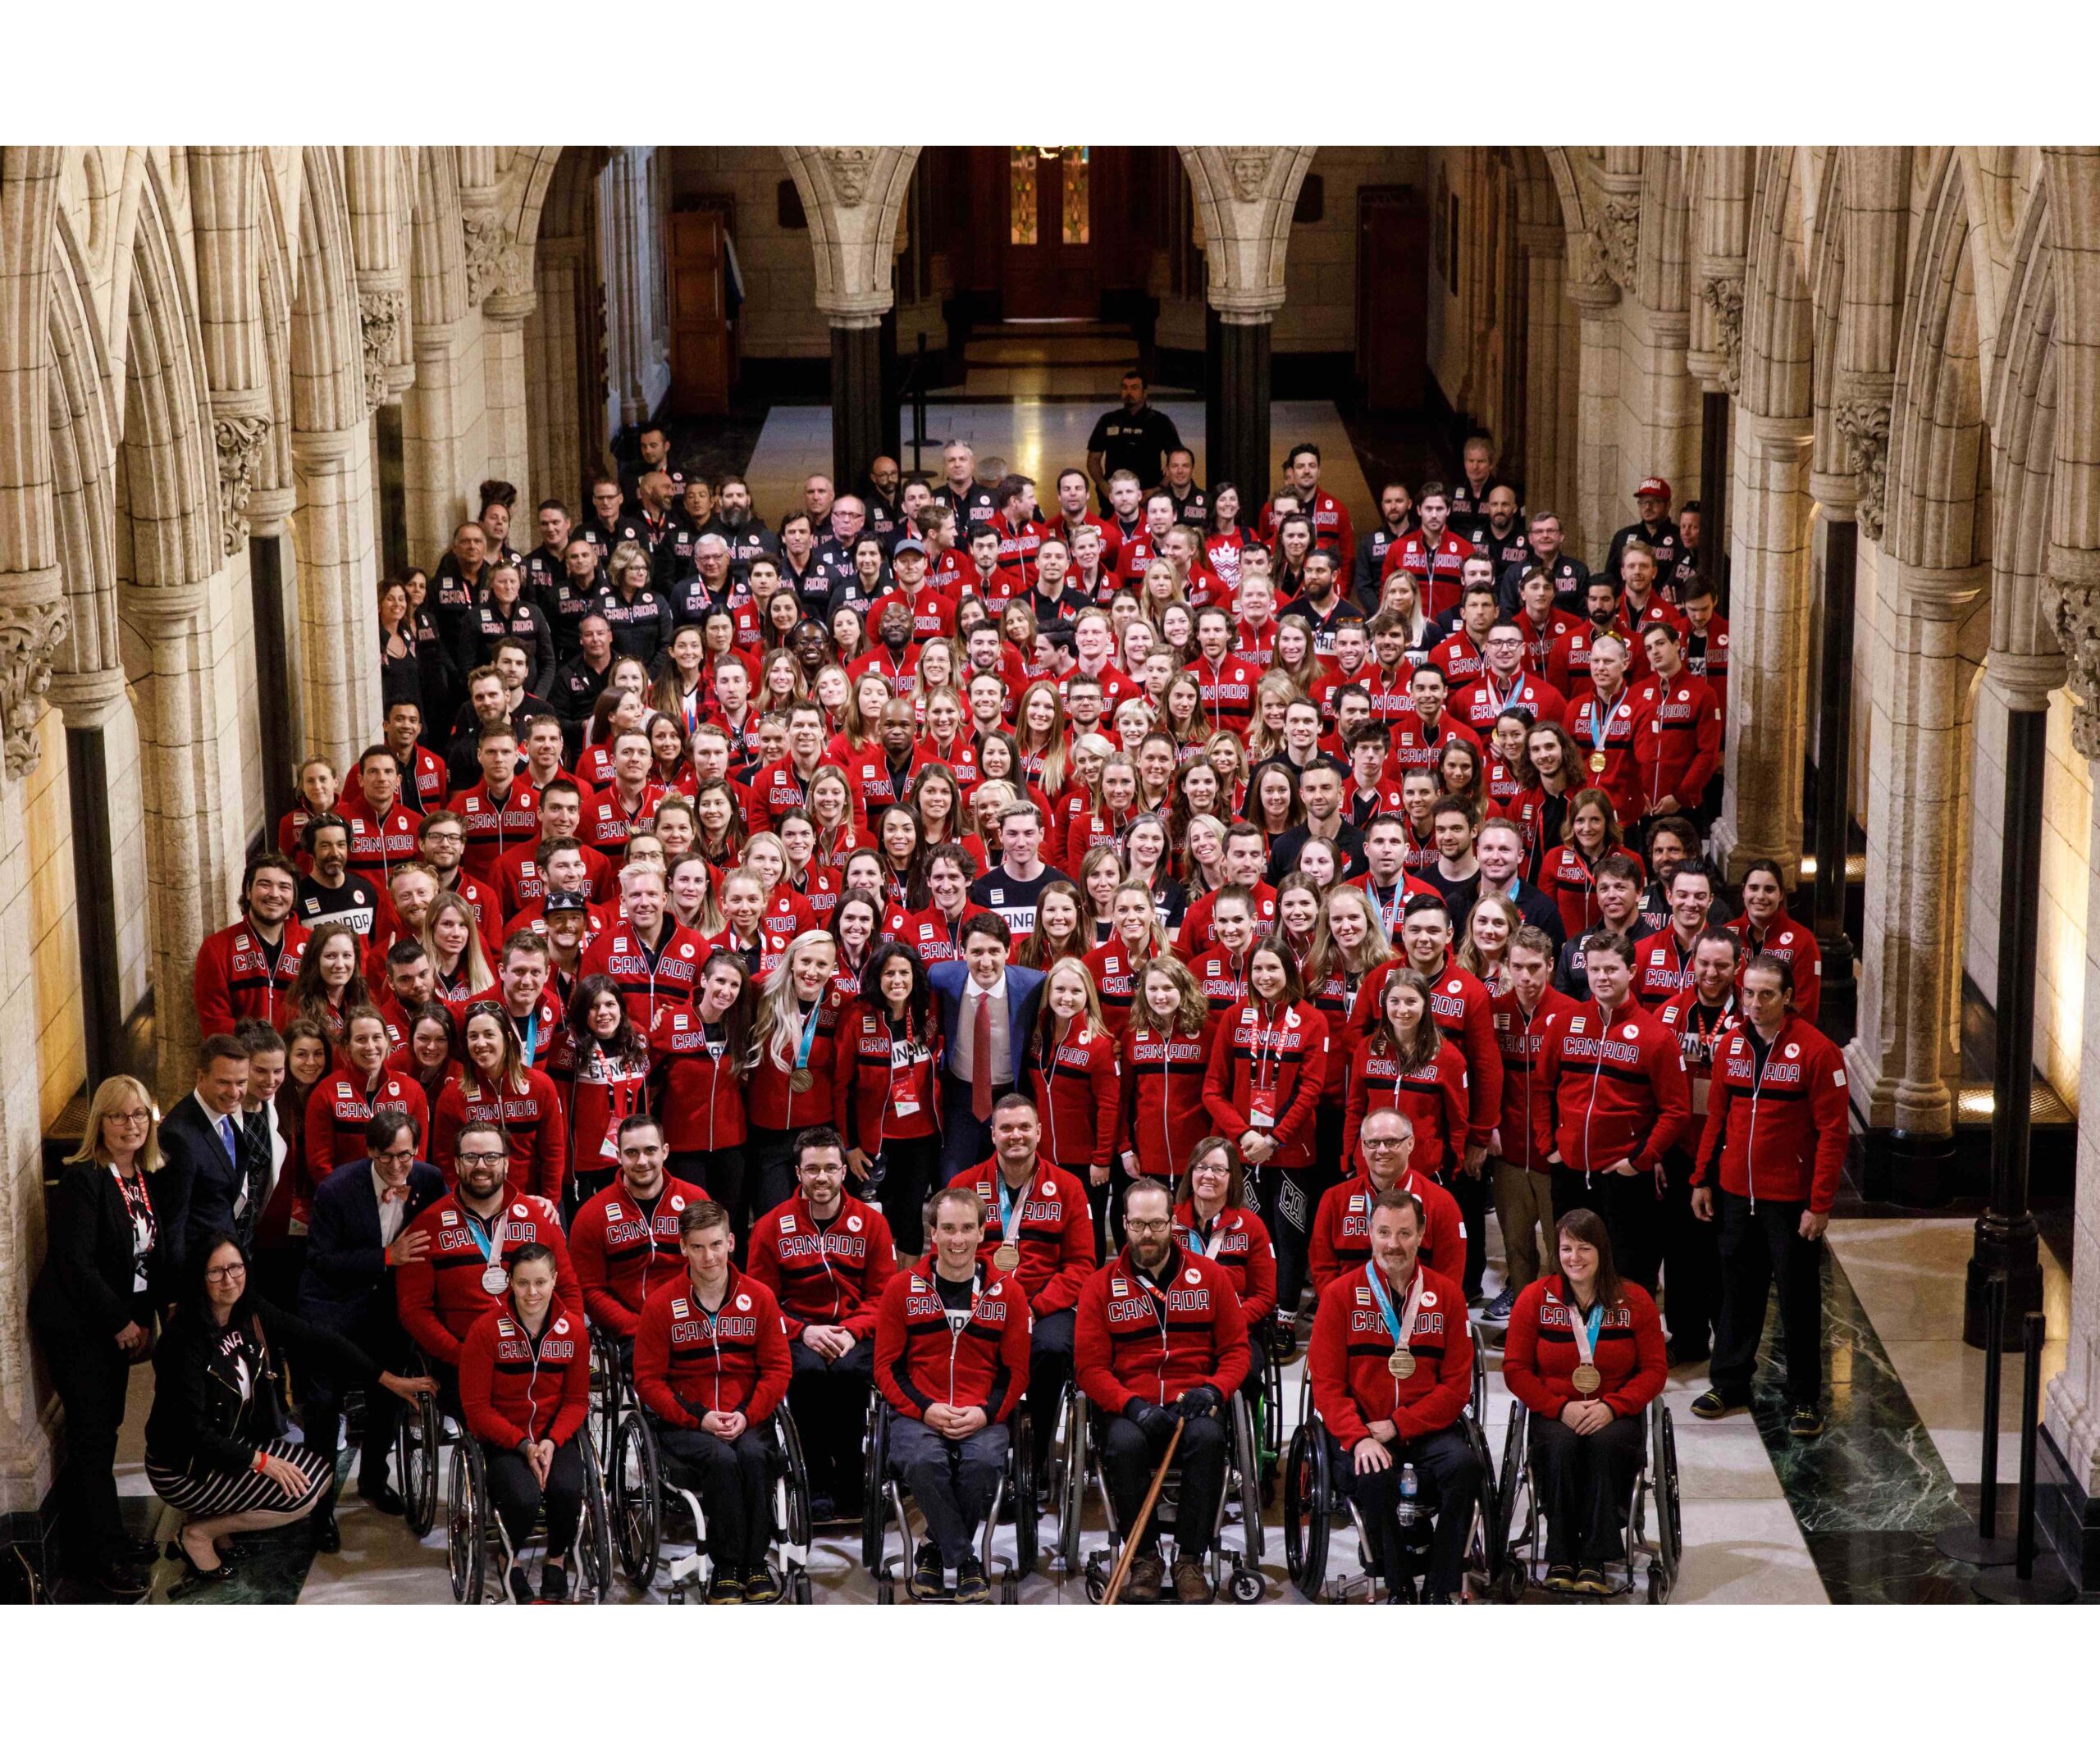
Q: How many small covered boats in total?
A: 0